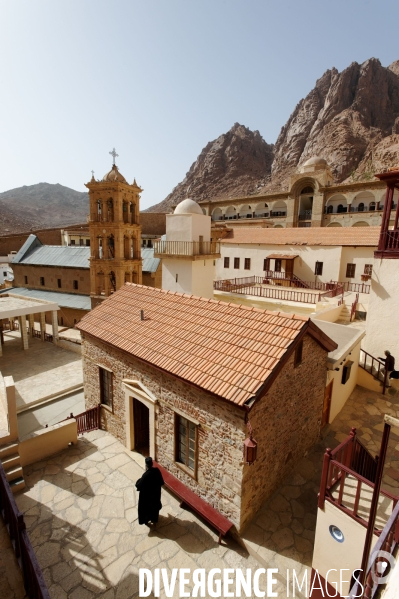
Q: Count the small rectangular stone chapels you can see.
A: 1